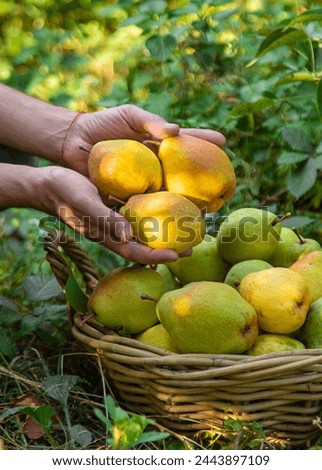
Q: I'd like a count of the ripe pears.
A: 4